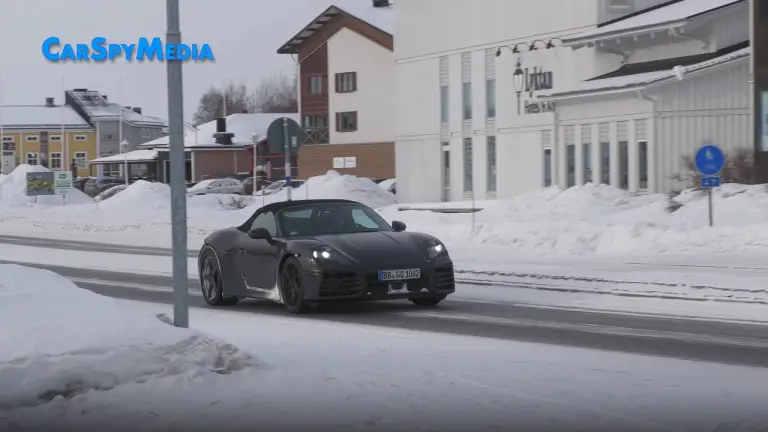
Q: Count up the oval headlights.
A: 2